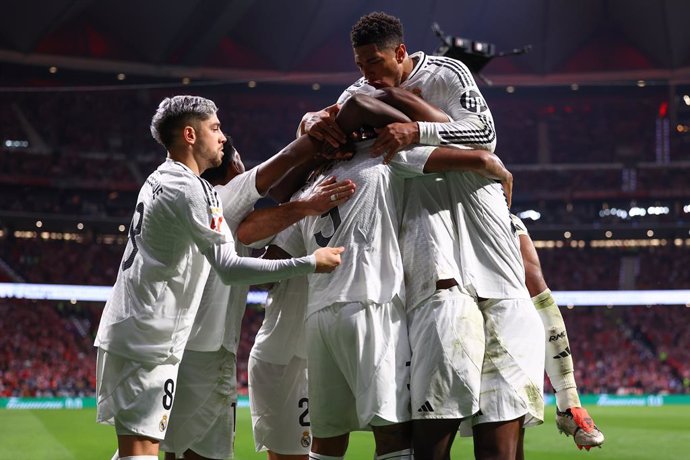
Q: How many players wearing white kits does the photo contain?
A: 7